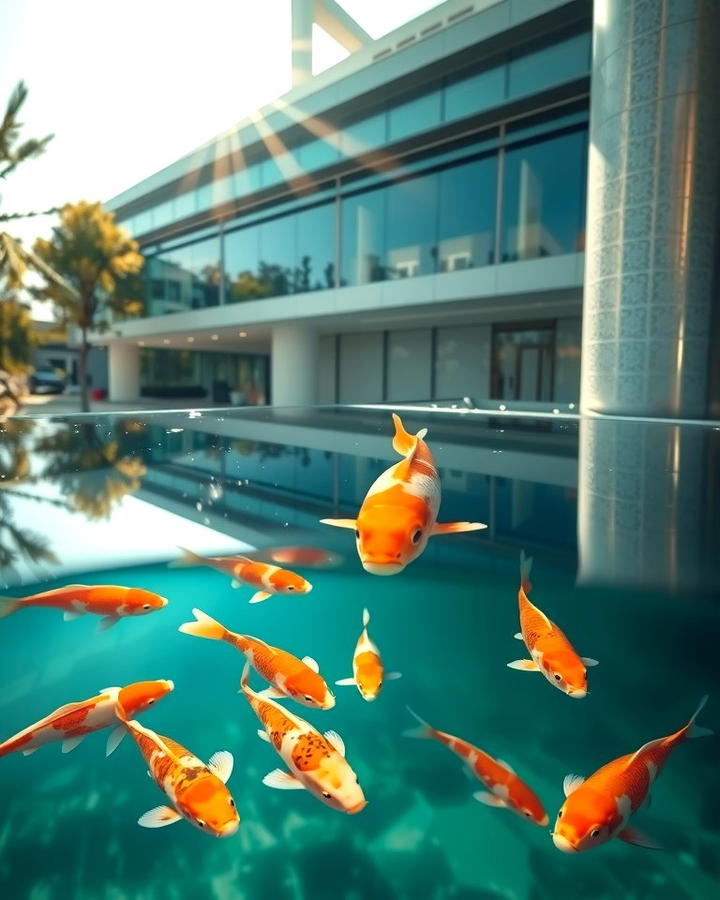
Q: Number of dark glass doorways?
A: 1